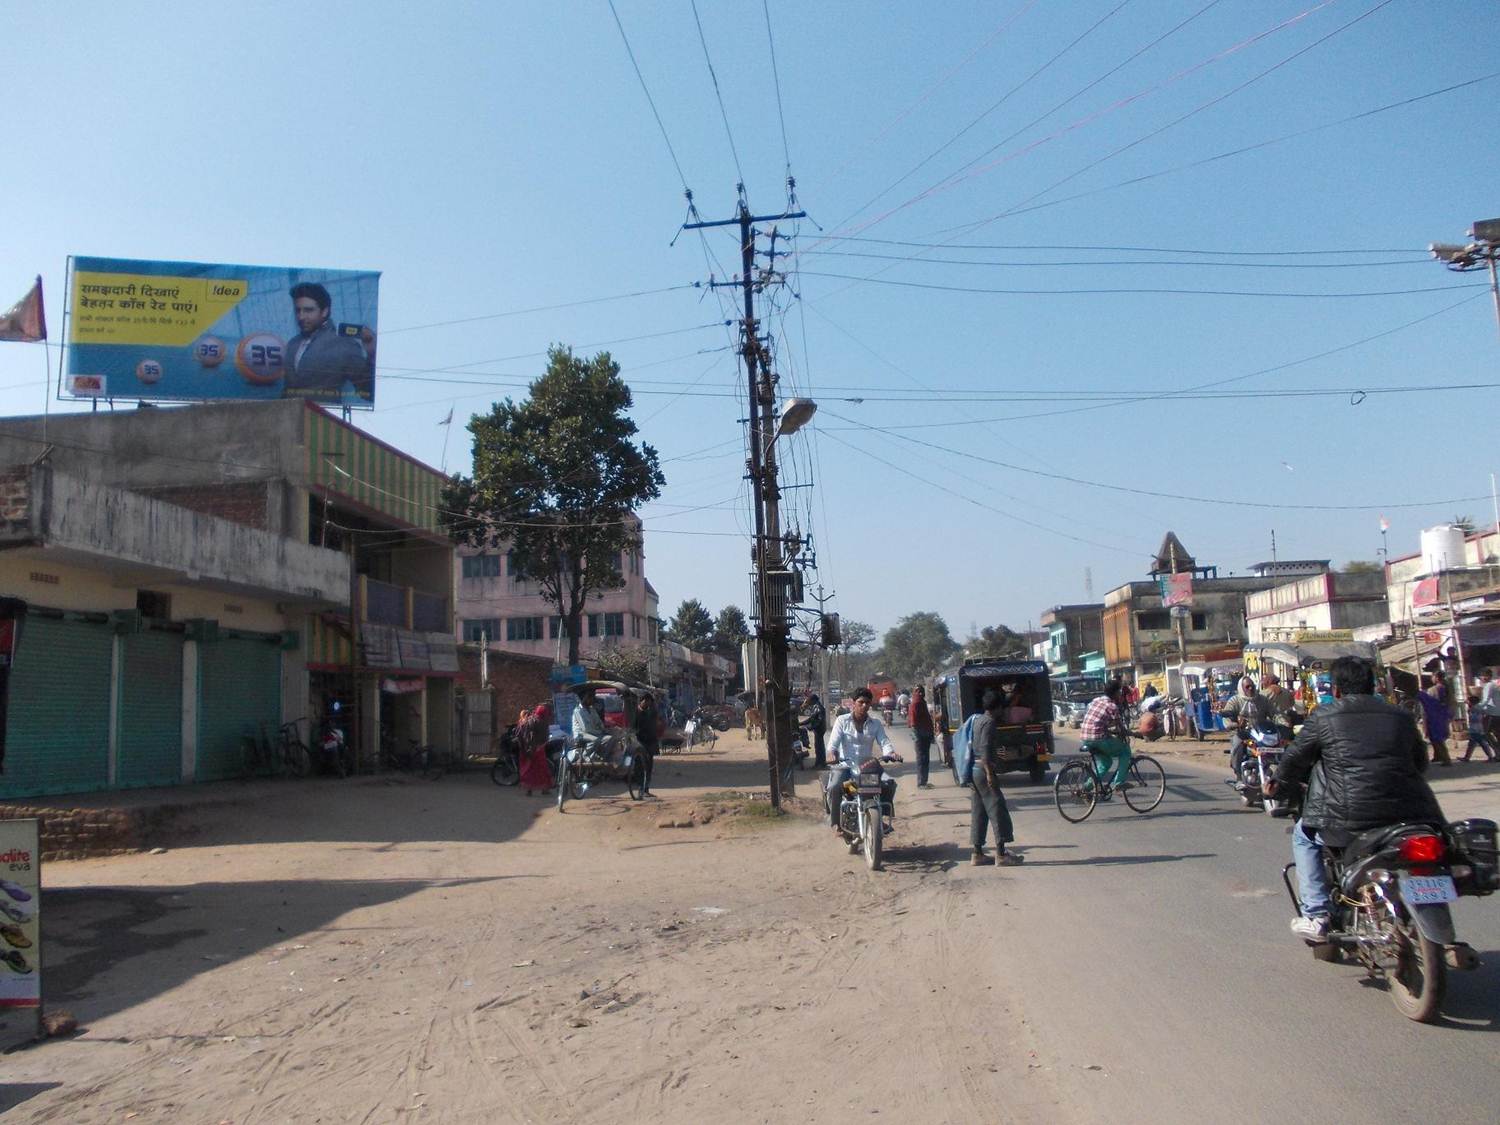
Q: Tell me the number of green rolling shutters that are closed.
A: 3